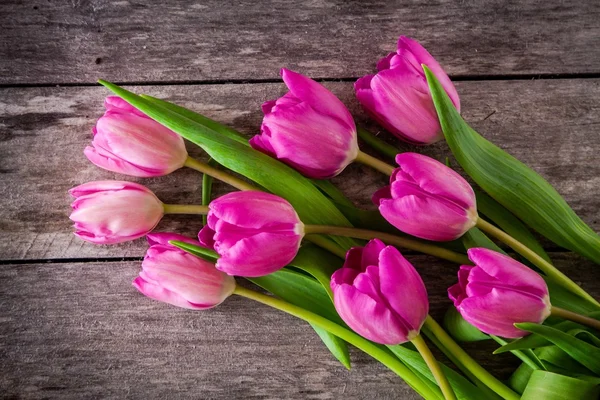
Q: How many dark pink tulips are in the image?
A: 6